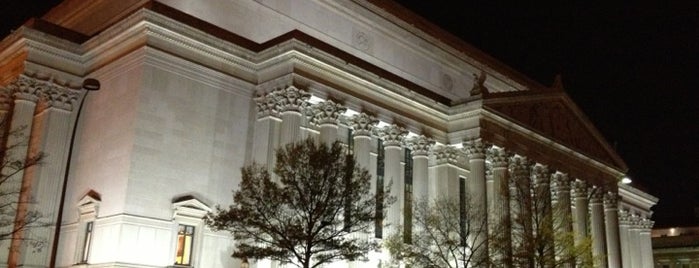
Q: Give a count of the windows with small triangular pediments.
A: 2